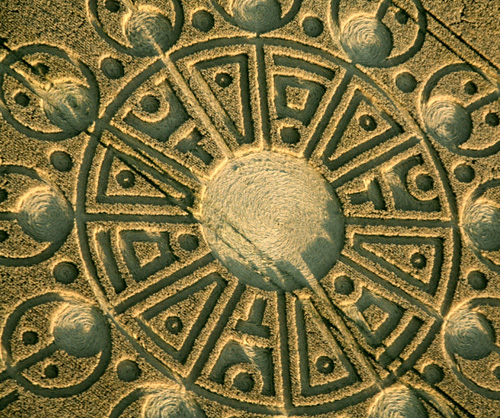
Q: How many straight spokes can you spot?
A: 12